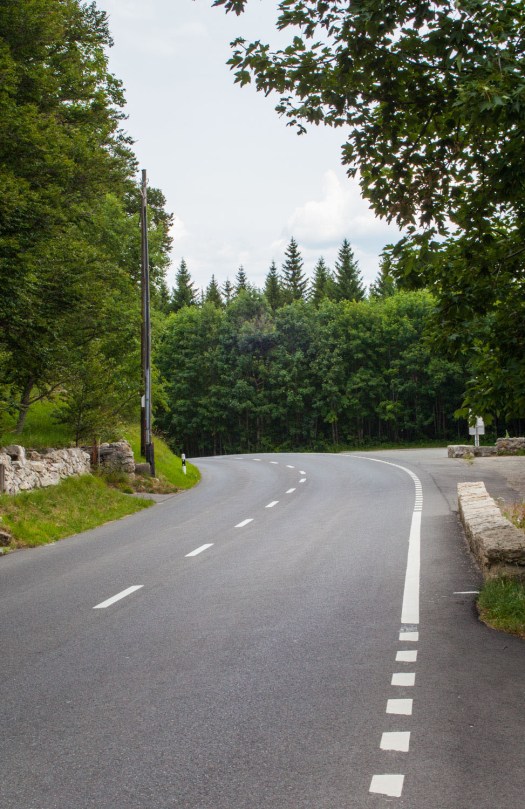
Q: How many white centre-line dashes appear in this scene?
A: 11